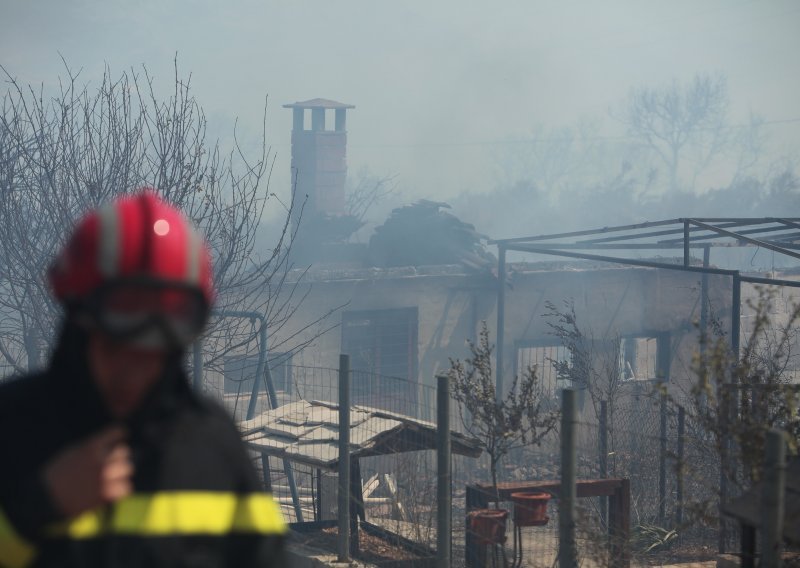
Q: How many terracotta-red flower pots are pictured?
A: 2